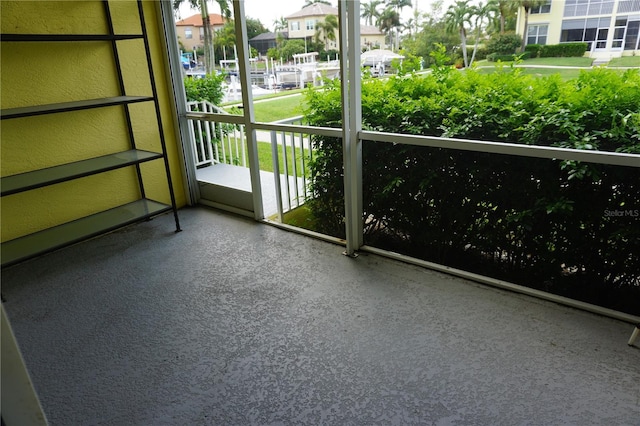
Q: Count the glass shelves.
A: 4